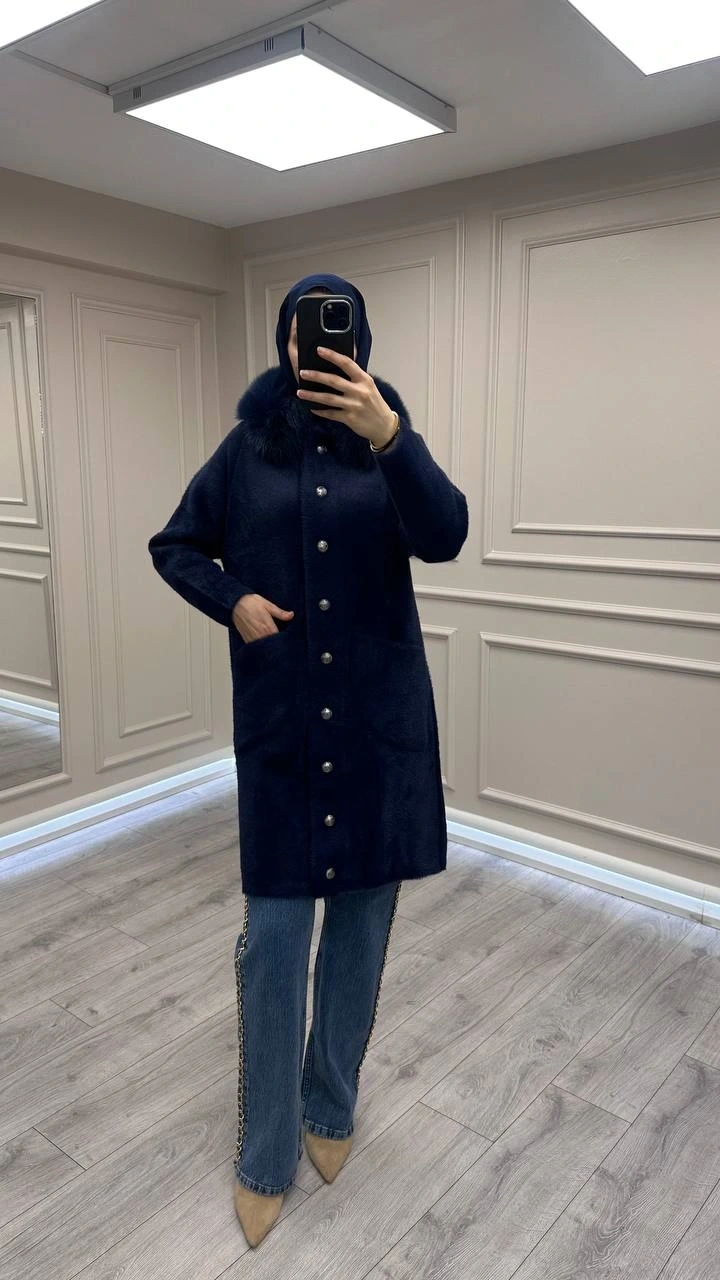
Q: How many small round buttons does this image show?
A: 9